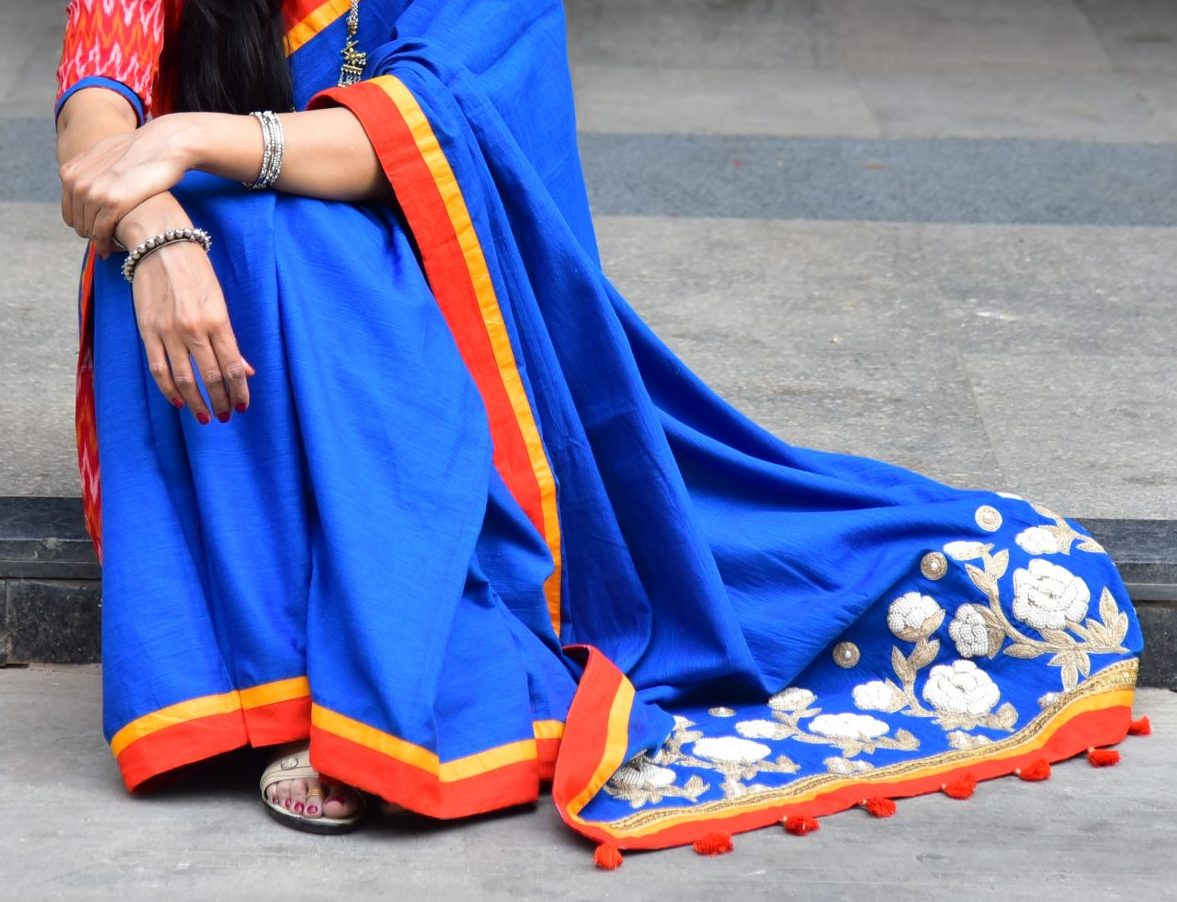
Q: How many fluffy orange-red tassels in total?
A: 8